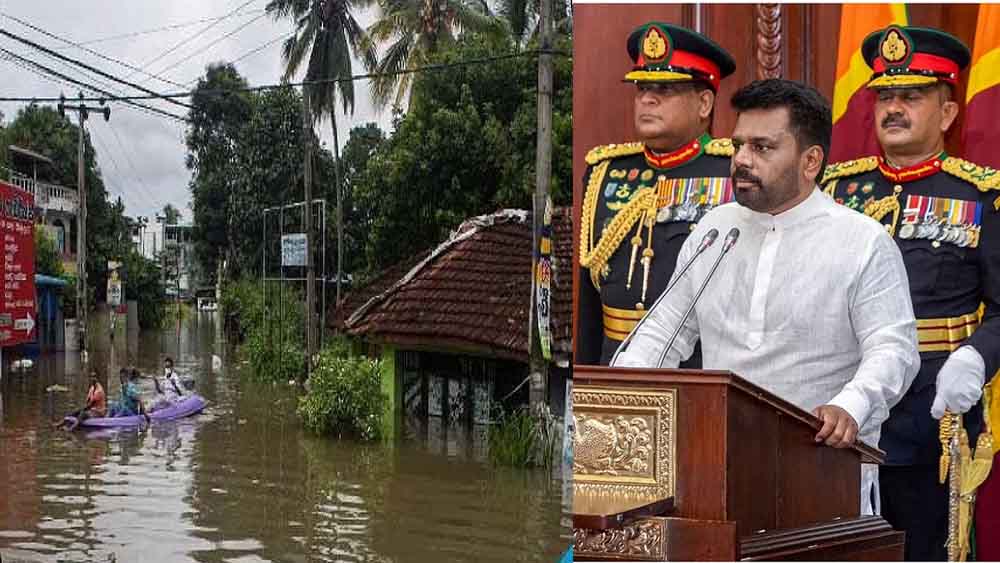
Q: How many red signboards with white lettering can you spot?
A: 1